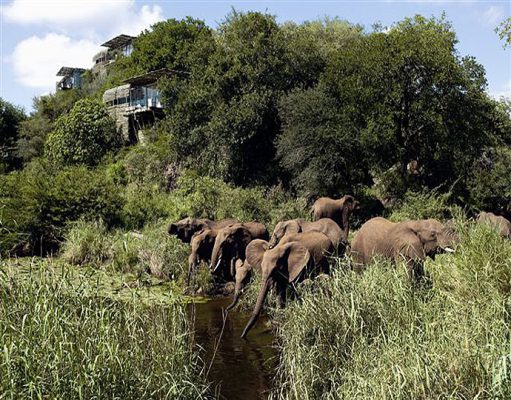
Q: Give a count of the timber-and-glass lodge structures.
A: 3